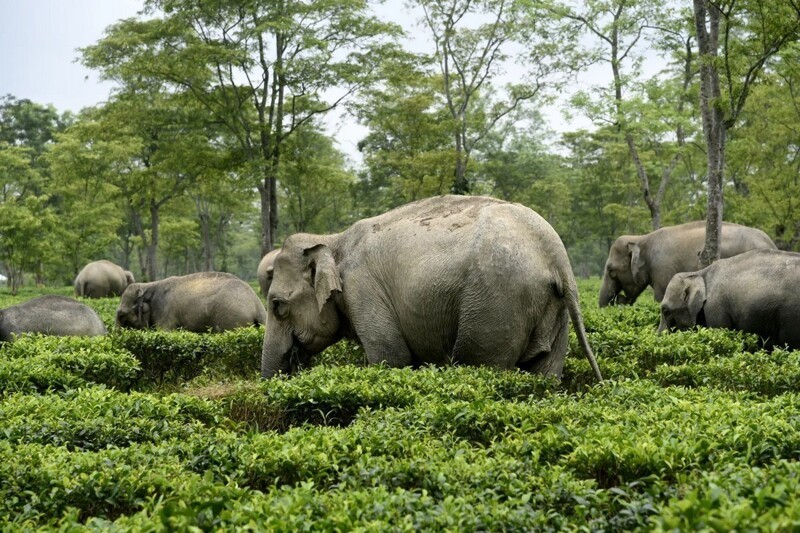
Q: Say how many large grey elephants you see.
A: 7